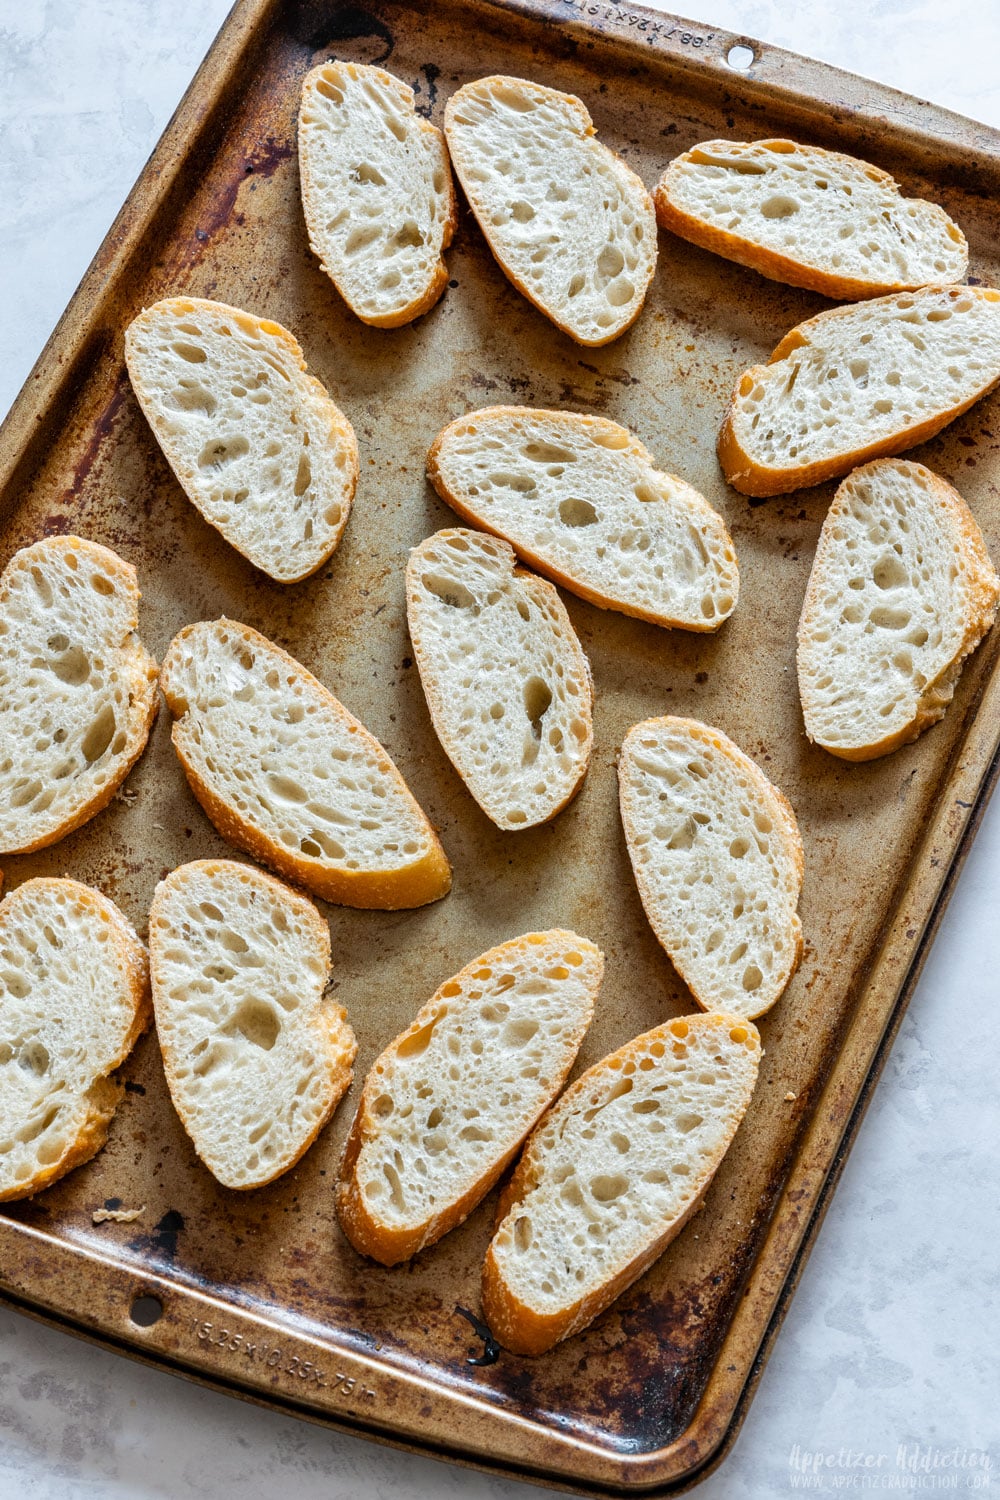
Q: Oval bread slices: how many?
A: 15